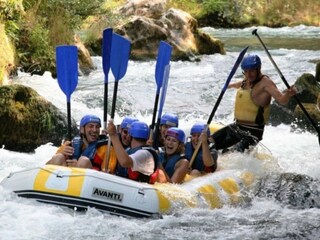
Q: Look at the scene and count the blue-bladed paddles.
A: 6